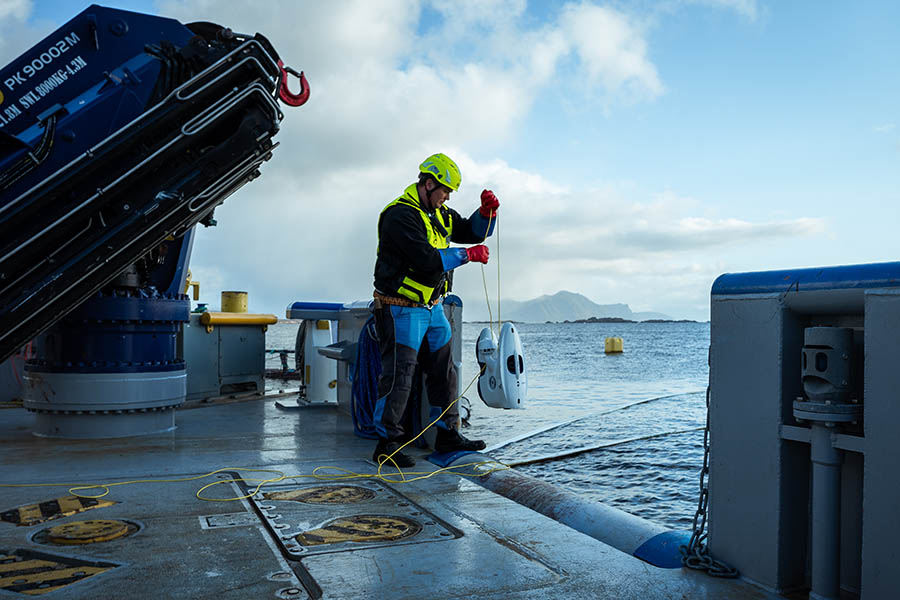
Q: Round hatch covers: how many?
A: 3